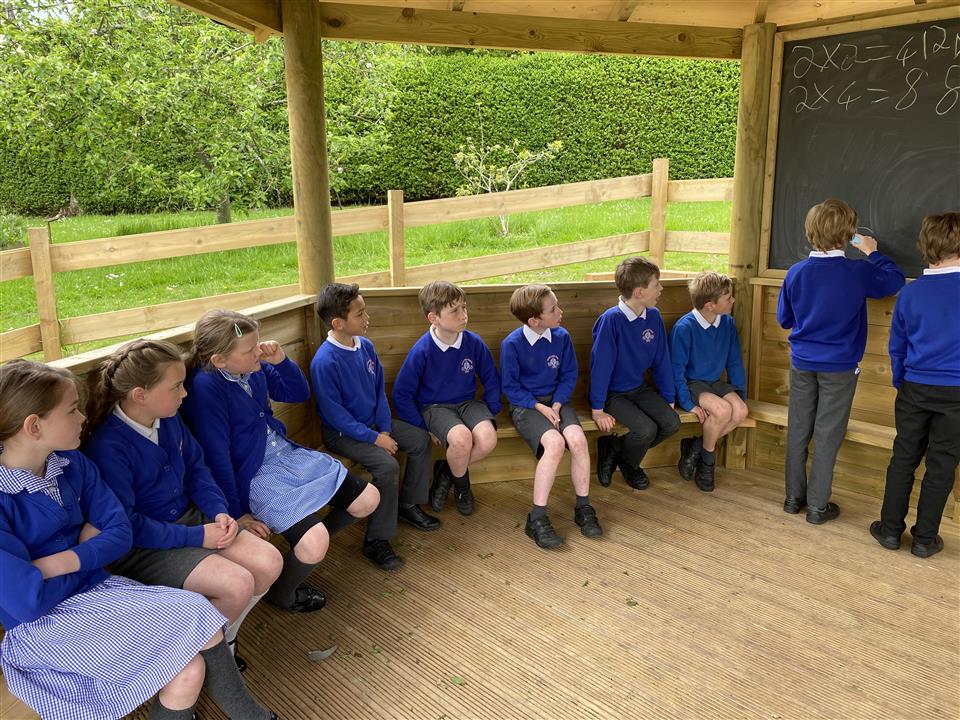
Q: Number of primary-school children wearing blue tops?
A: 10